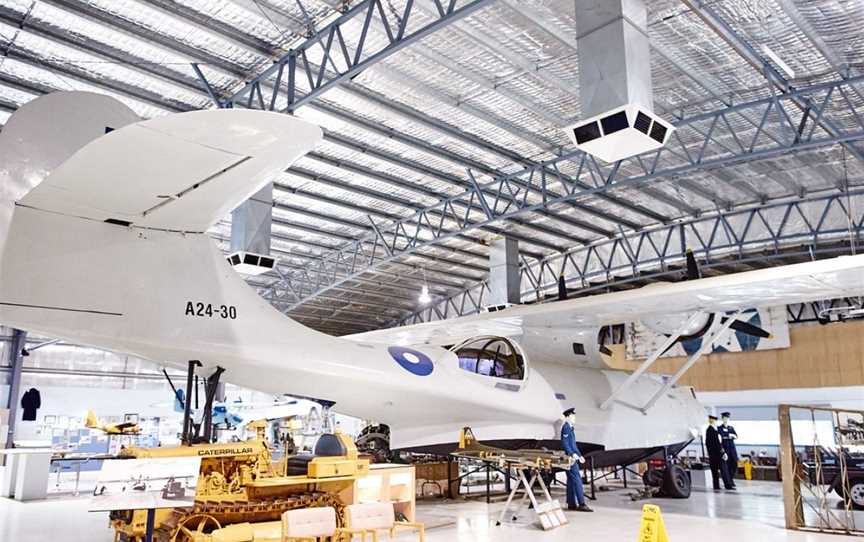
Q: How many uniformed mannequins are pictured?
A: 3